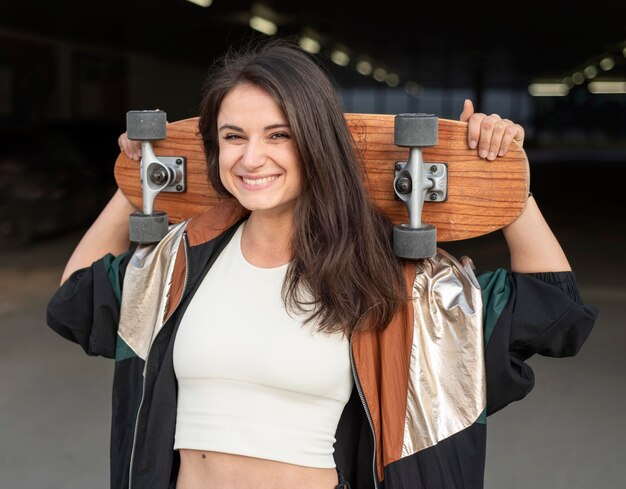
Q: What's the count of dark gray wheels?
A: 4